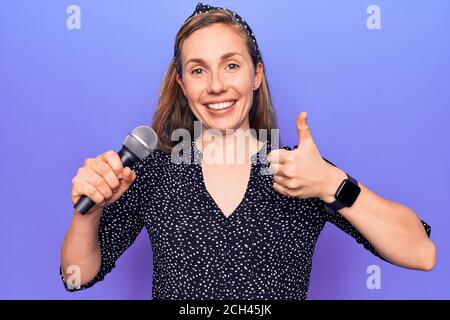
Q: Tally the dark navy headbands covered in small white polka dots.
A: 1